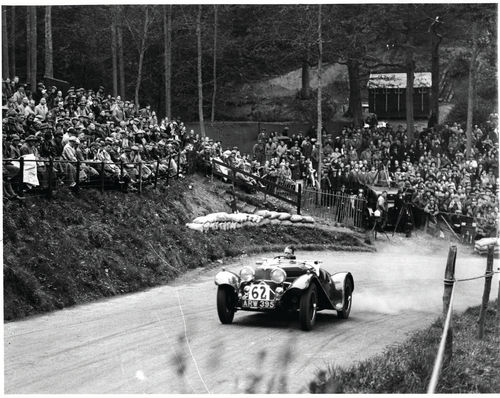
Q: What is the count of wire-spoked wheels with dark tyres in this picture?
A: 3